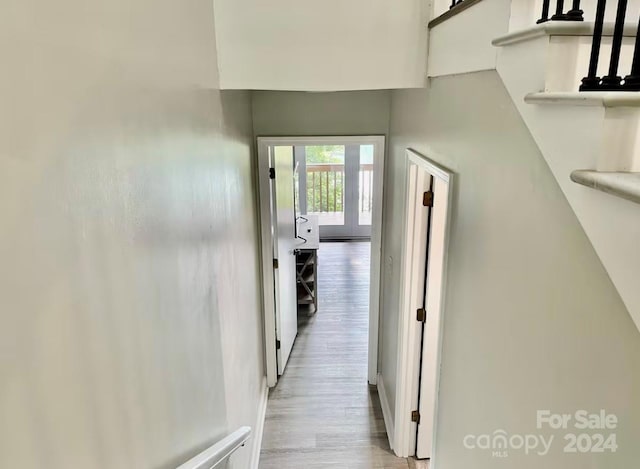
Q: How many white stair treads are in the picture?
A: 3